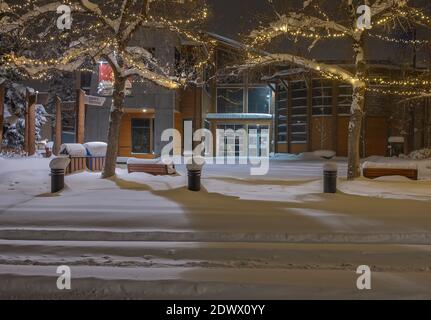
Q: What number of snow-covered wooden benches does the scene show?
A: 2